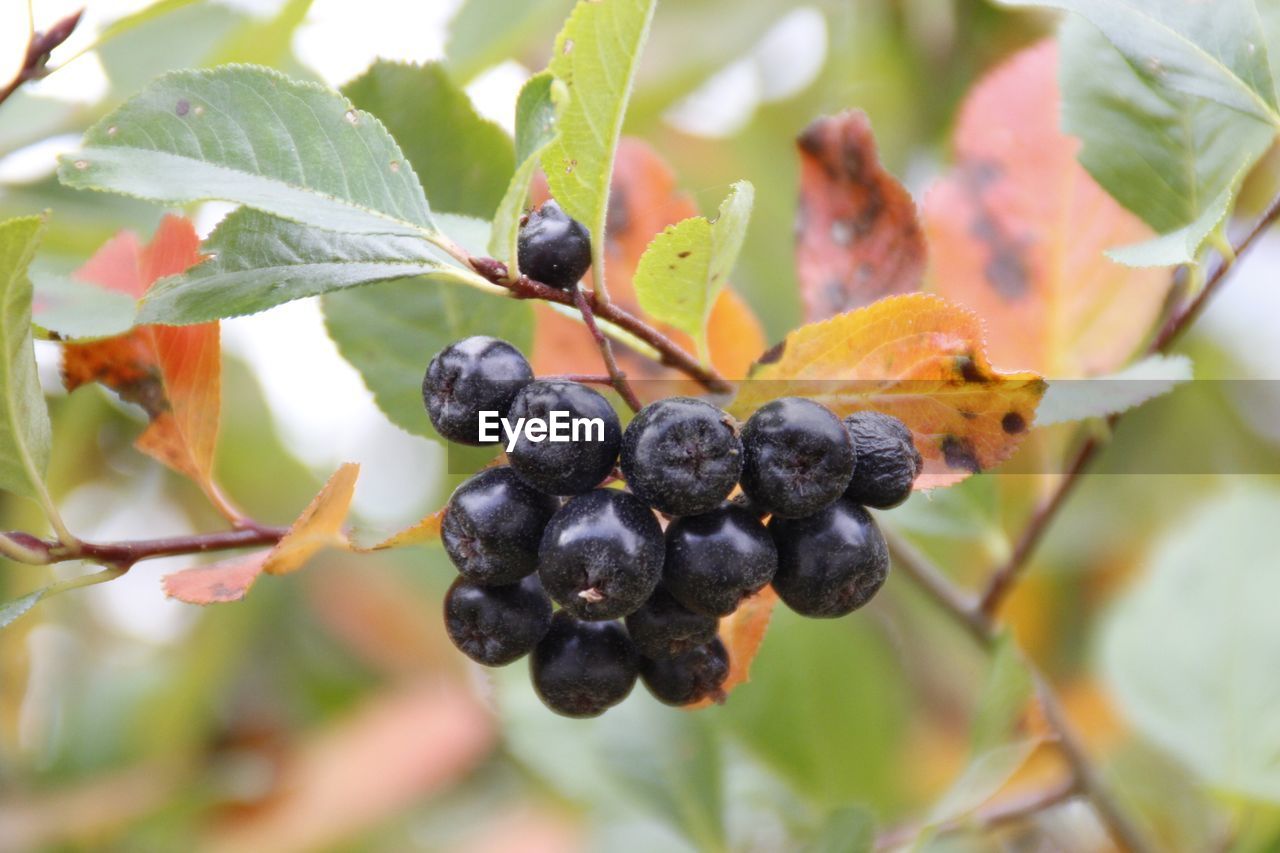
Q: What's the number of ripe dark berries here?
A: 14